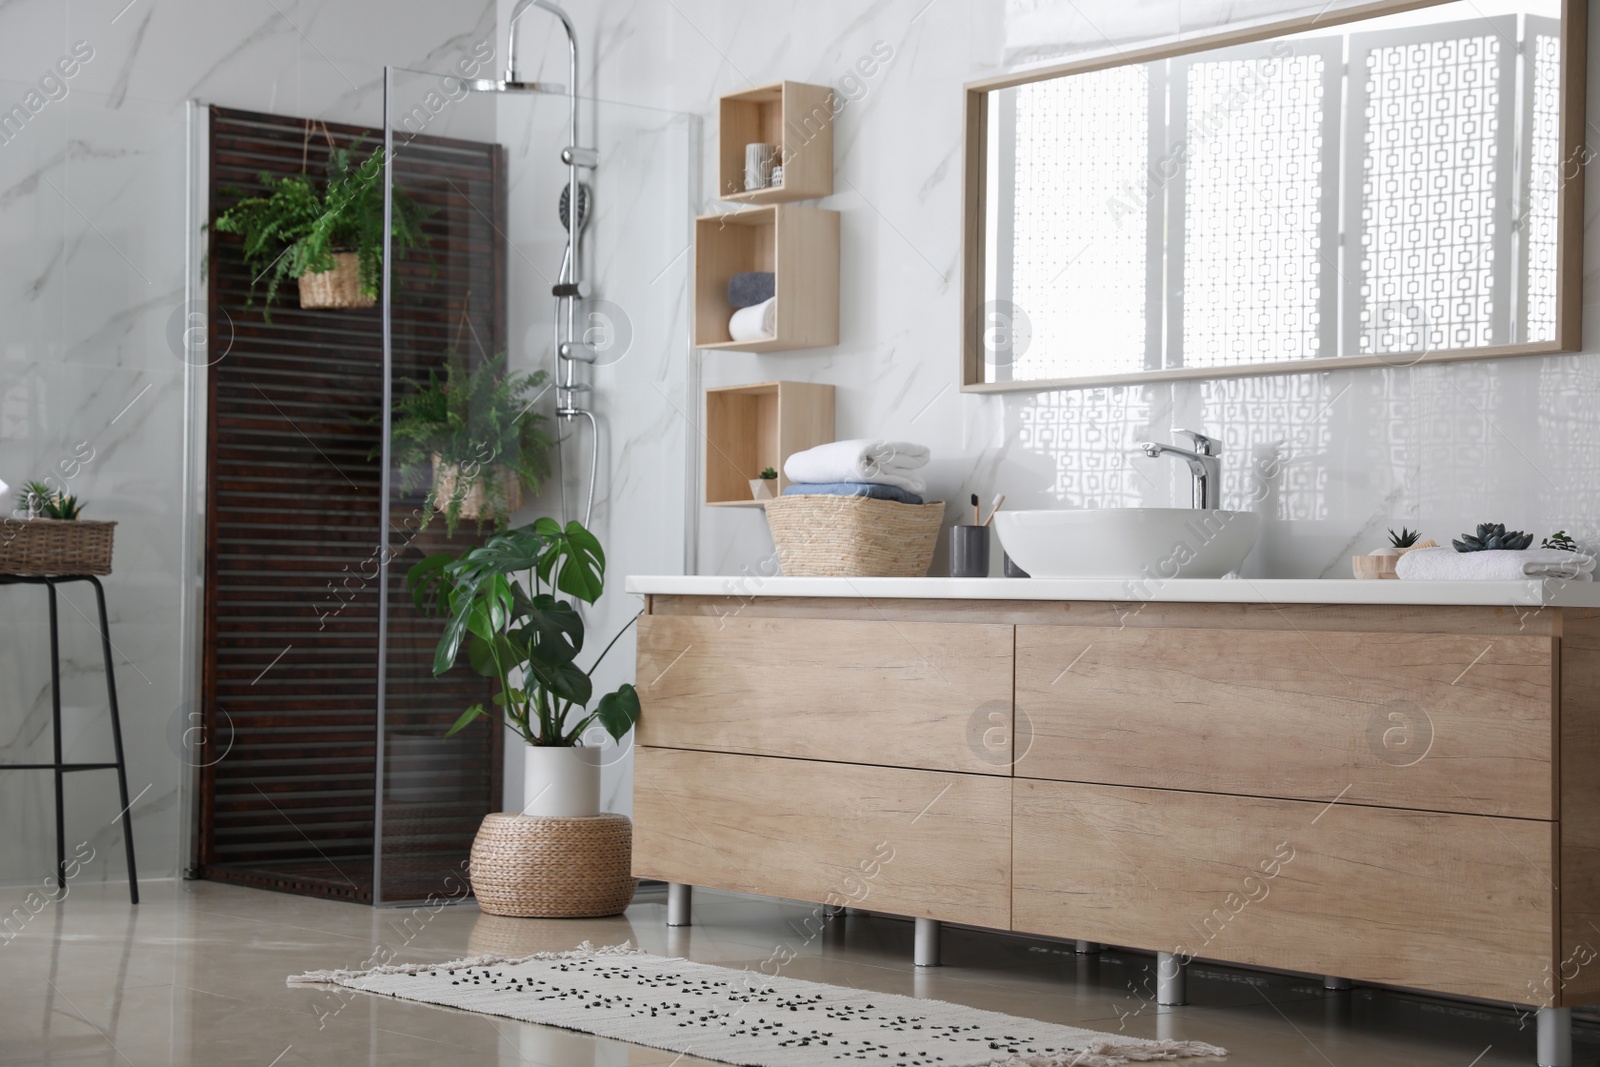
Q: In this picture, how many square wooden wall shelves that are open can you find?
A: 3